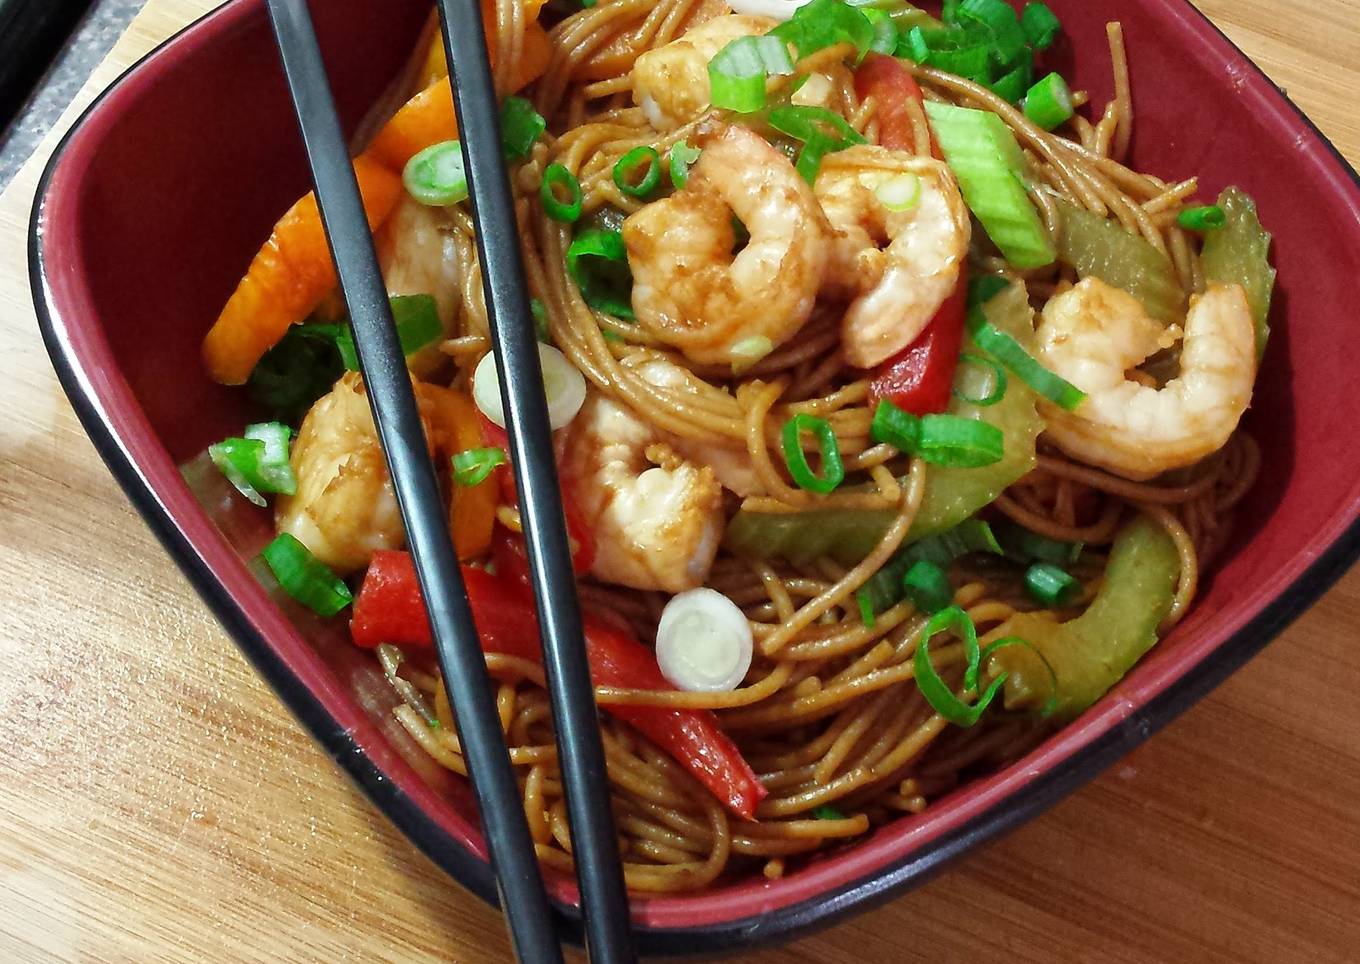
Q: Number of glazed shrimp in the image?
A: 6